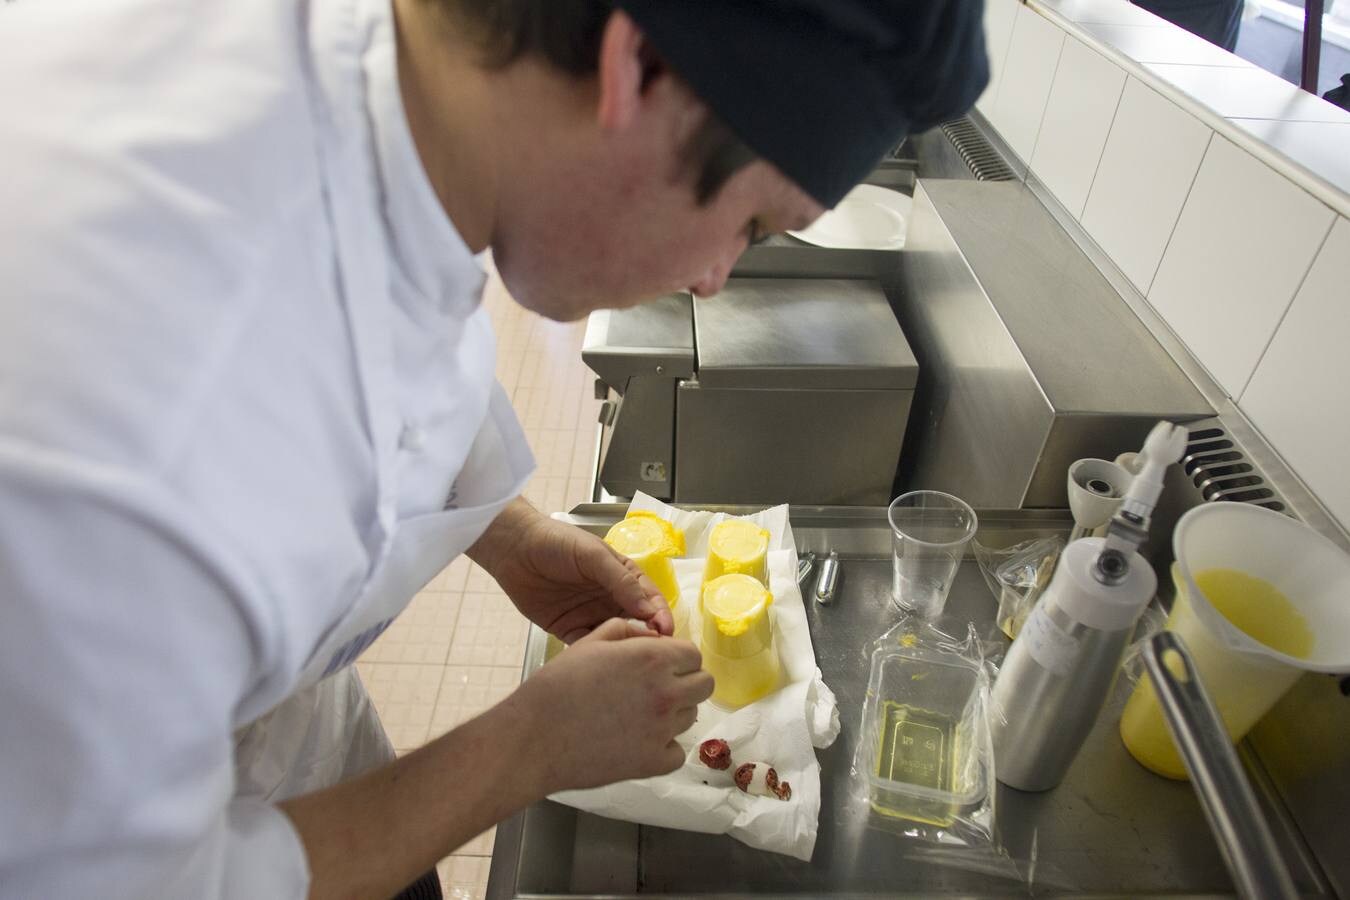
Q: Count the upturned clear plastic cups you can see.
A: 3